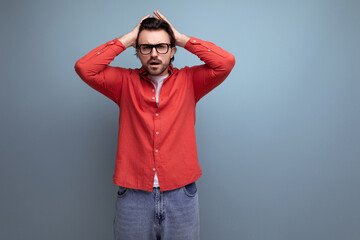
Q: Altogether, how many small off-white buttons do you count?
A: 10